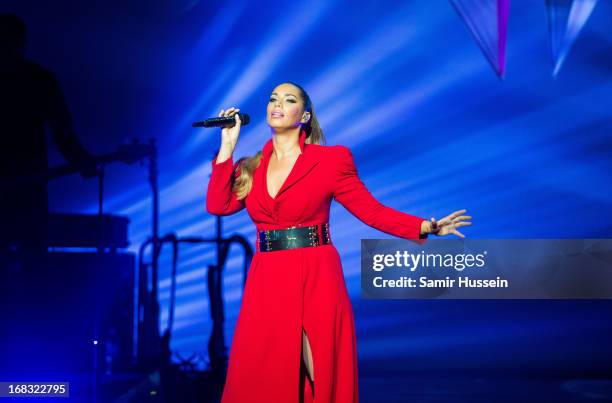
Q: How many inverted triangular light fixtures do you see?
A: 2